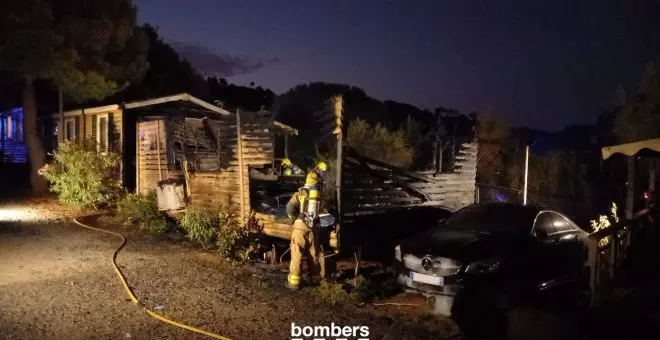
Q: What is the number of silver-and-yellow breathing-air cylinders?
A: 1